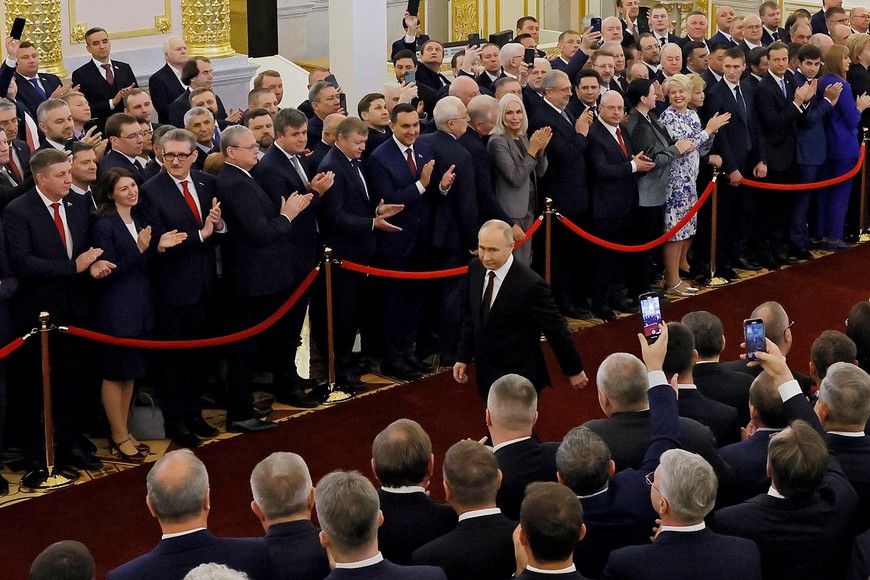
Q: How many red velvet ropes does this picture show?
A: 5